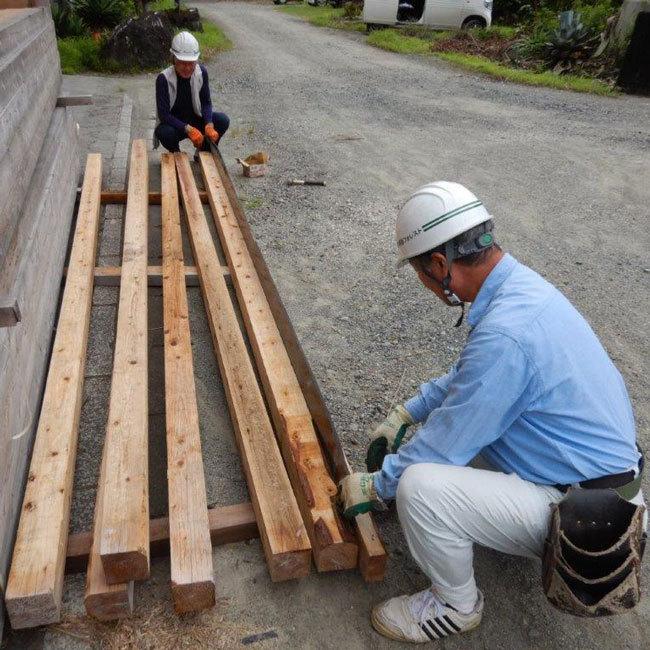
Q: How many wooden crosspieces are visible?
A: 3